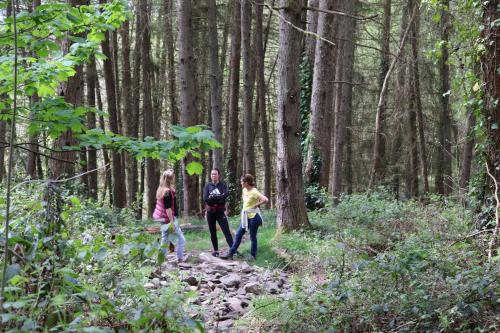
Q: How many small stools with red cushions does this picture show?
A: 0